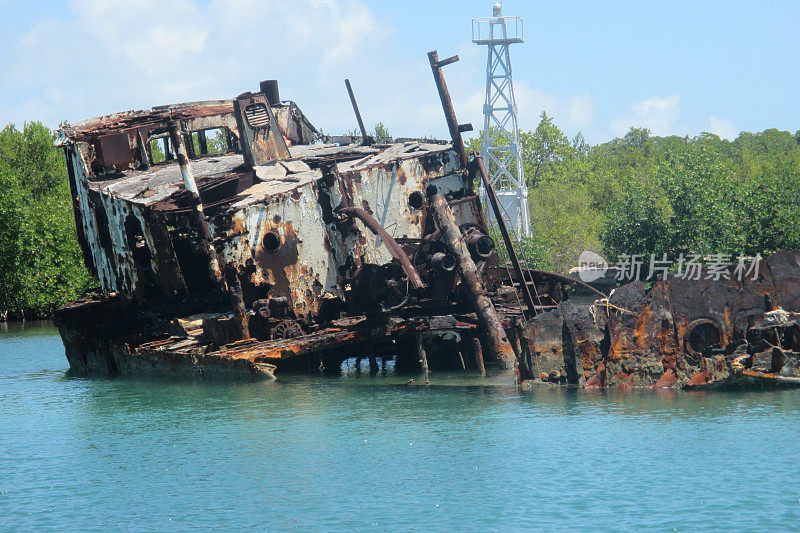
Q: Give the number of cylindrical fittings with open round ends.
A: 2